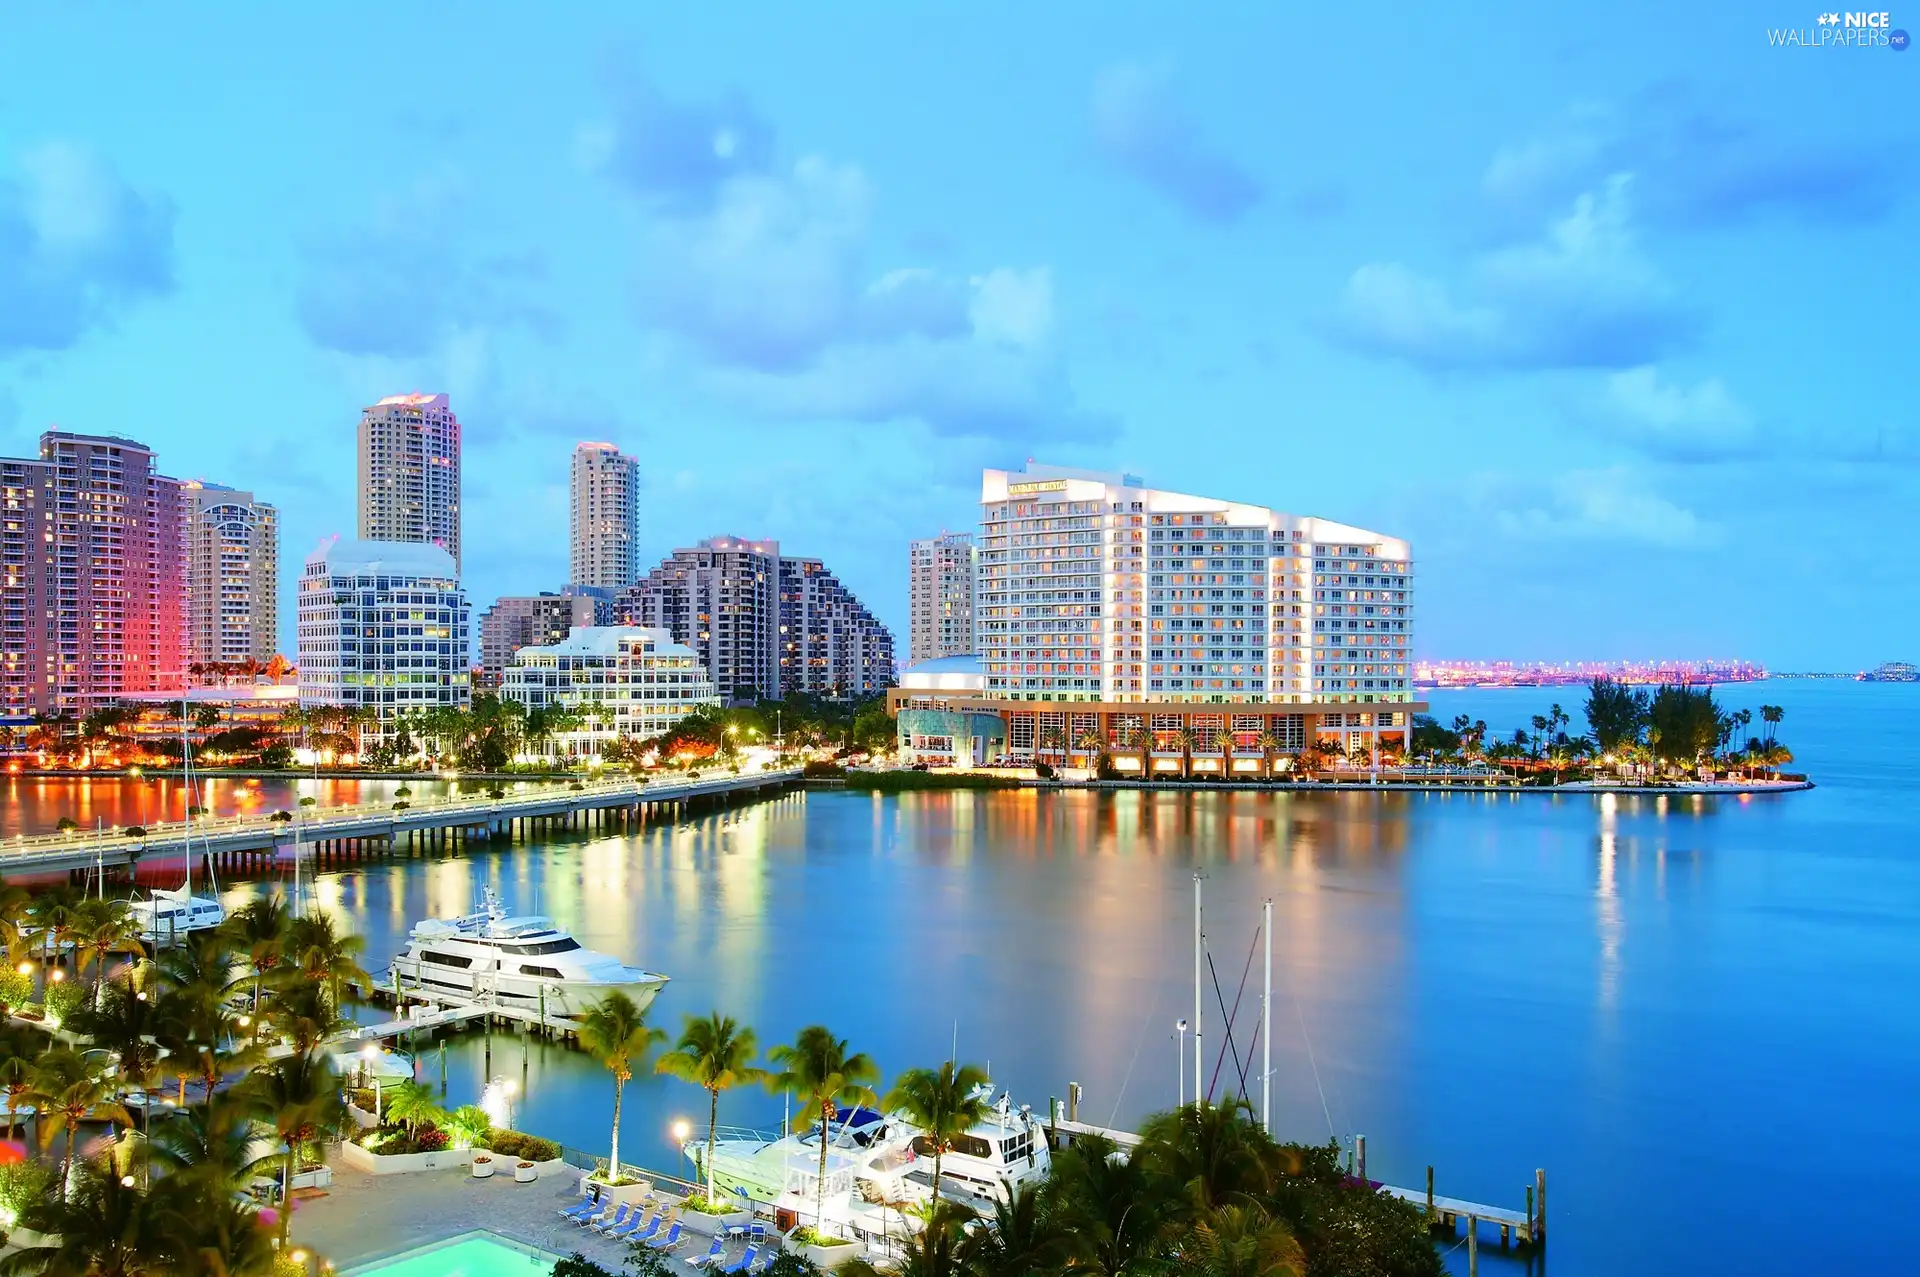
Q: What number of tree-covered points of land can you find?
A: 1